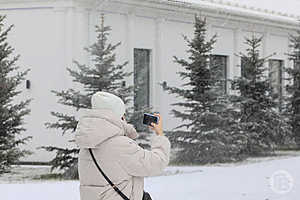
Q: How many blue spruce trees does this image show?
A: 5